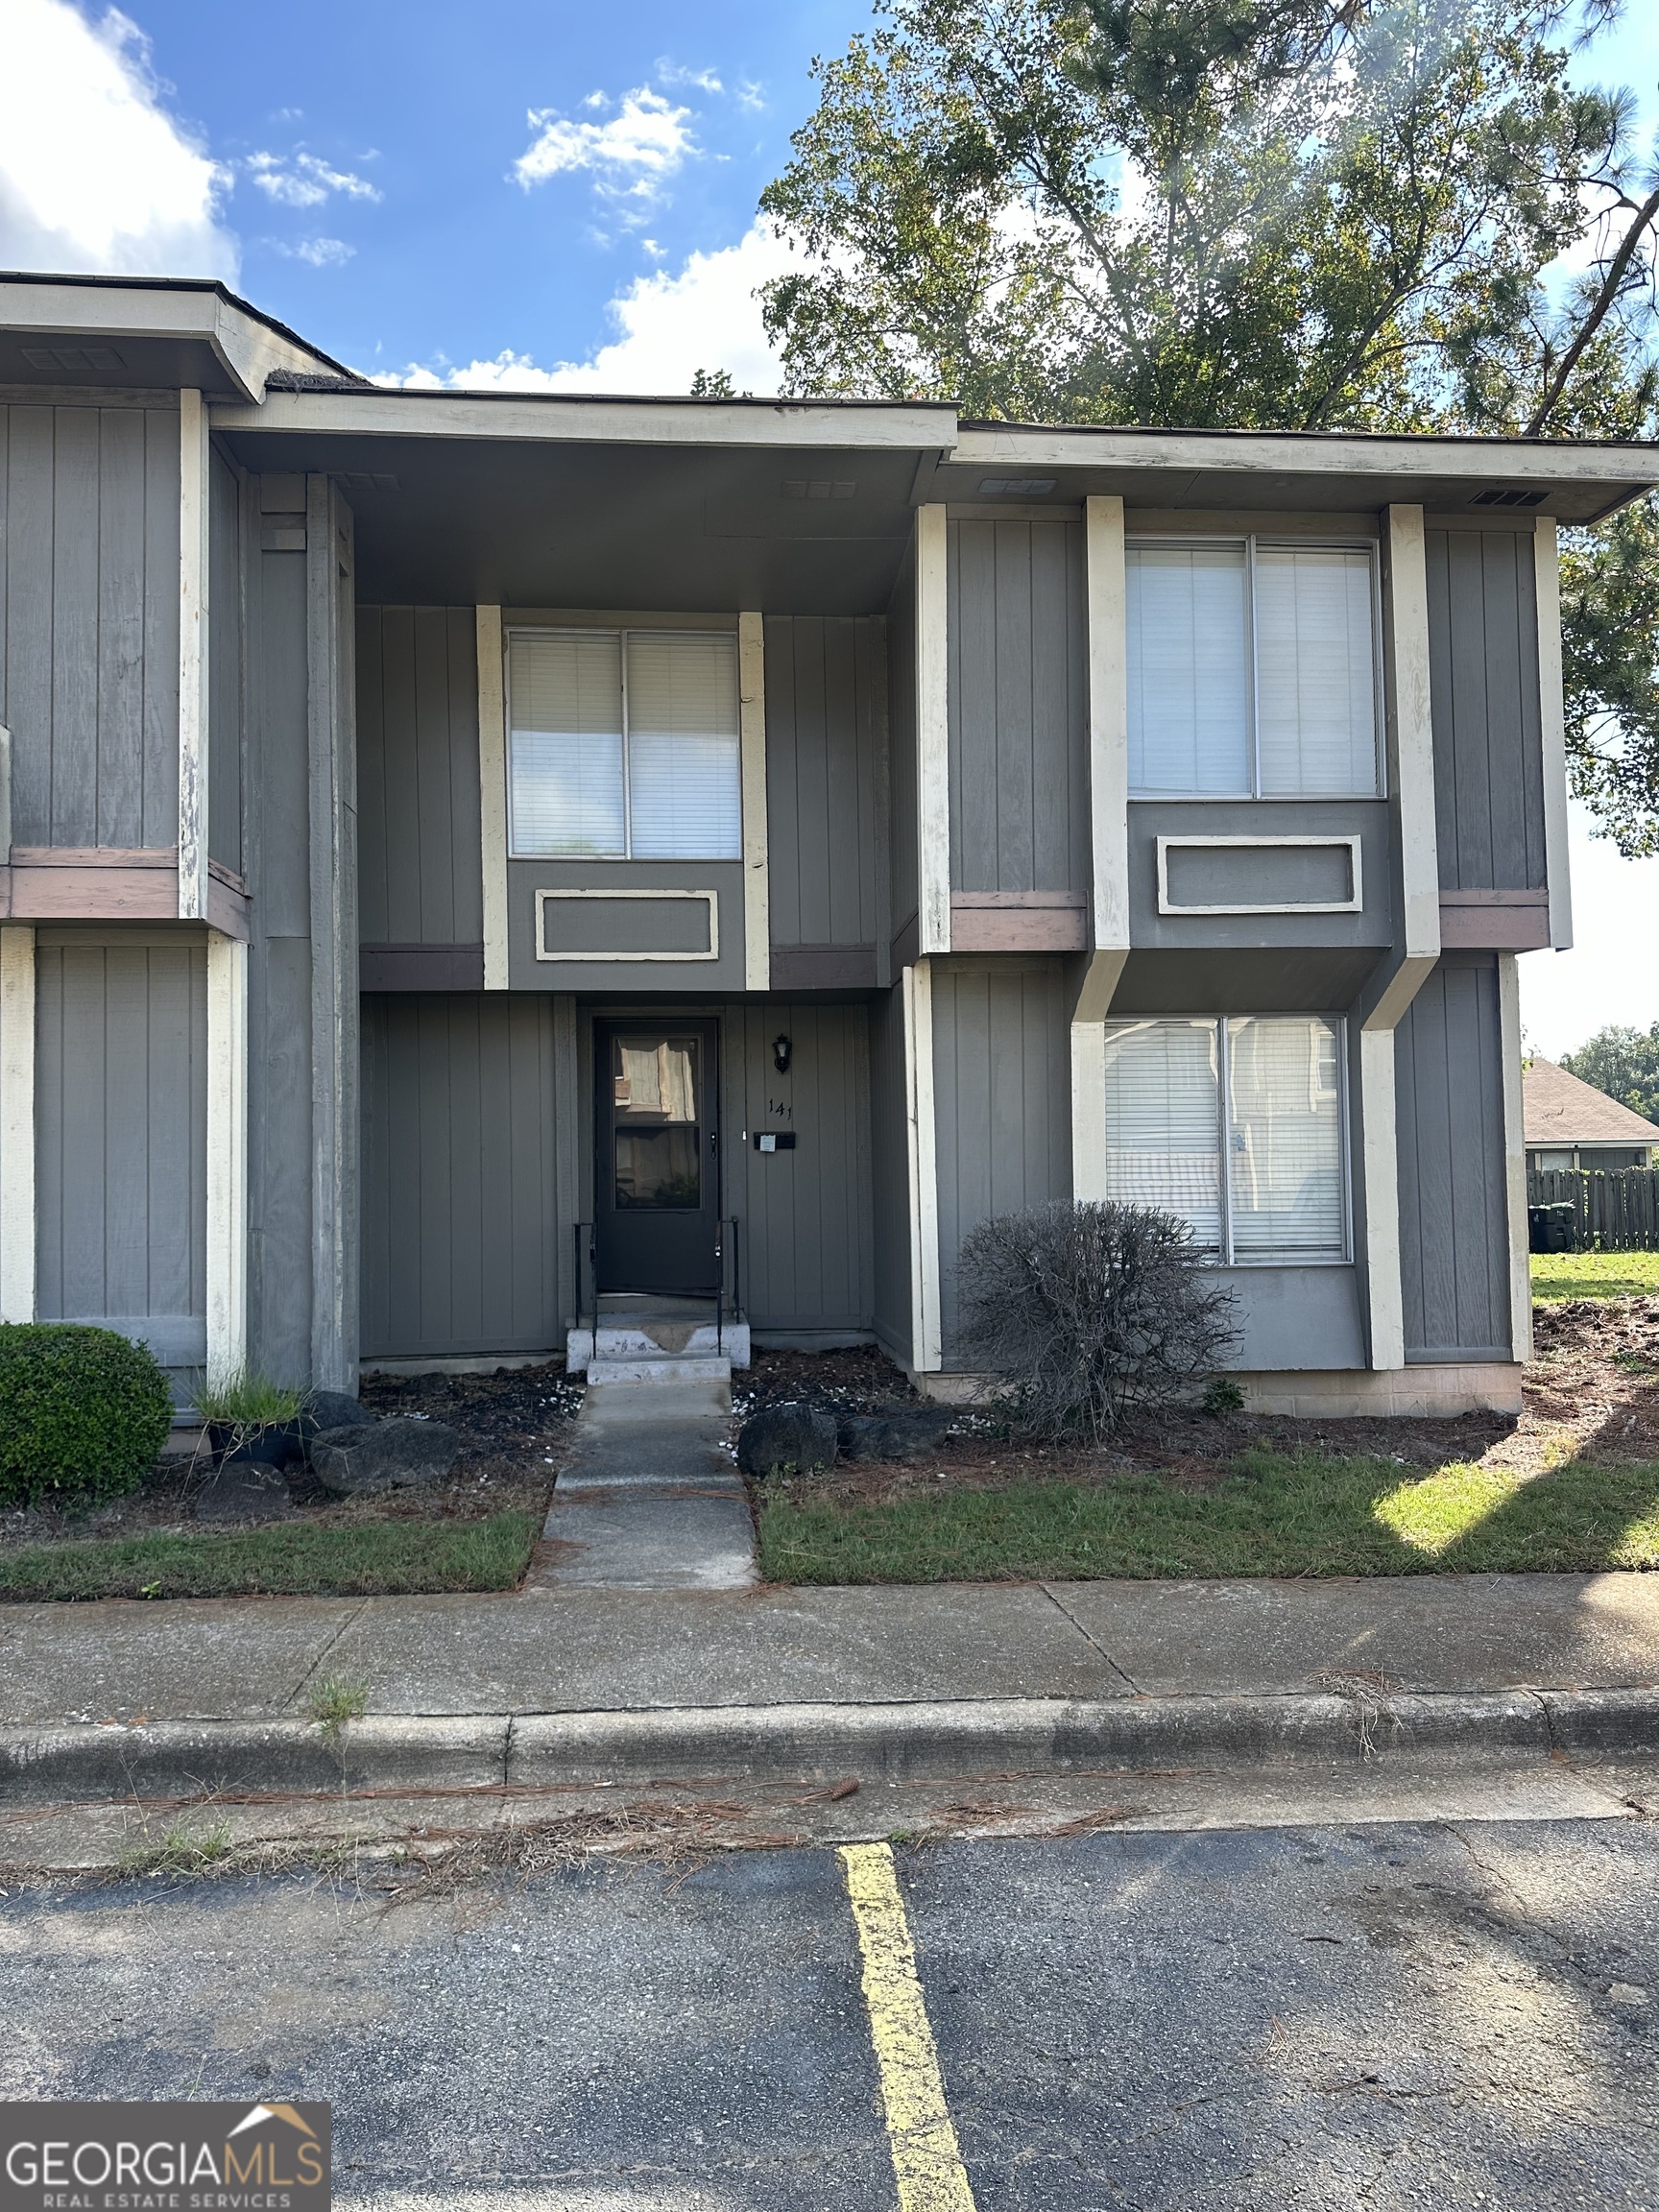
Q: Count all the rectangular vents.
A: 5